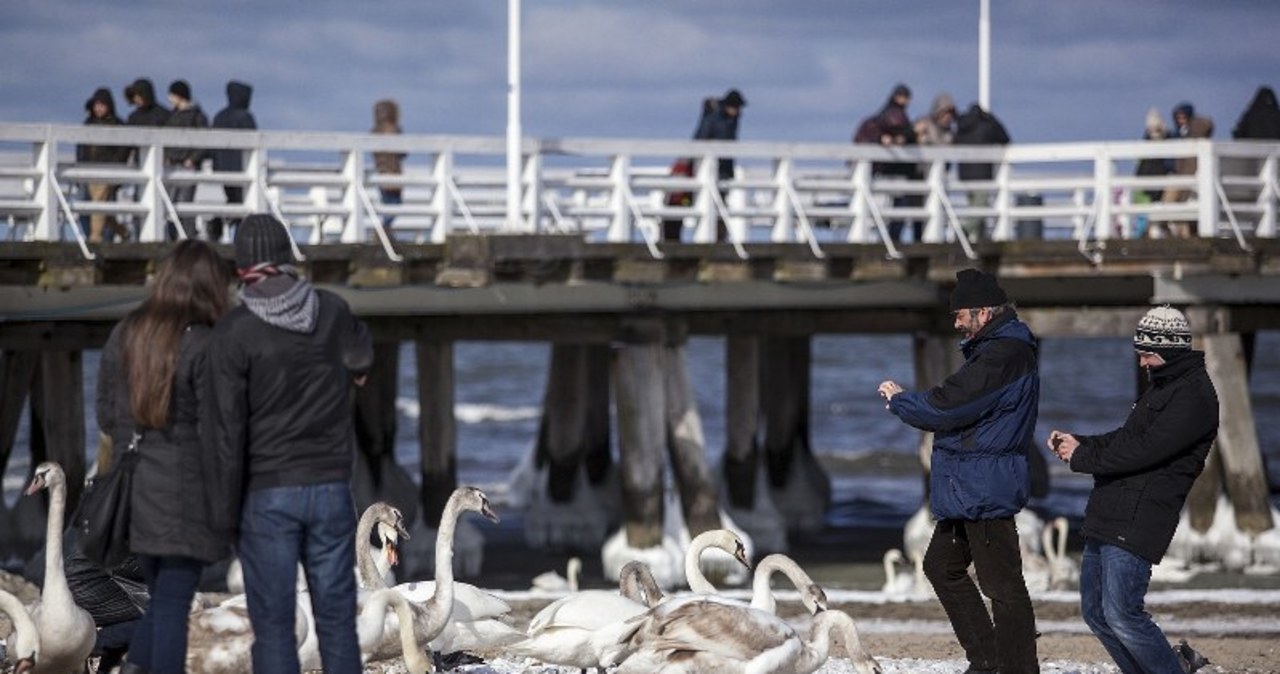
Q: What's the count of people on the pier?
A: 12